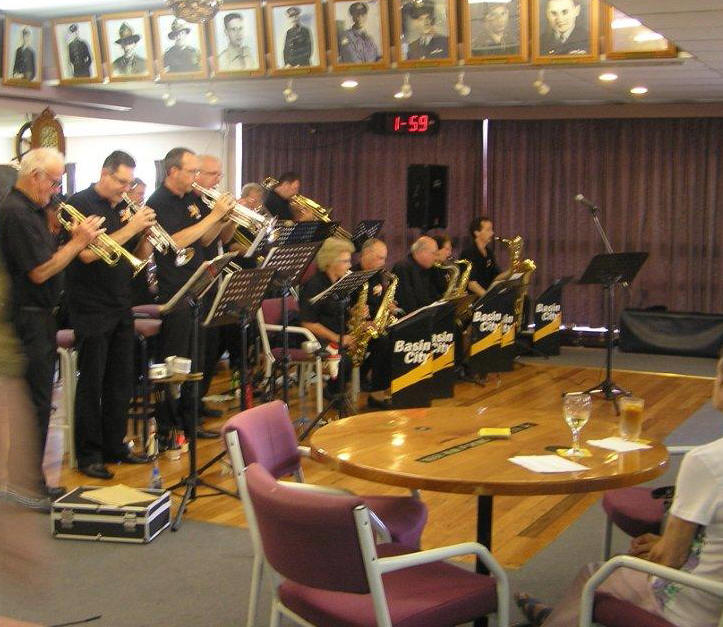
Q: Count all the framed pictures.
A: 11